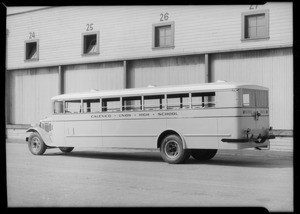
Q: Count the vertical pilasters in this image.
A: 3